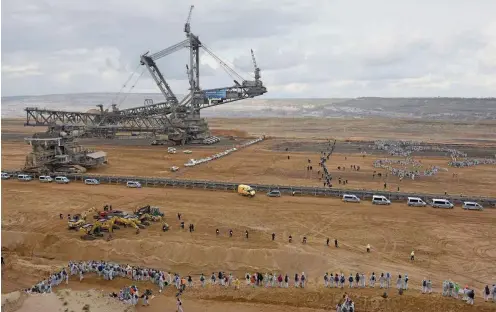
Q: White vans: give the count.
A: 11